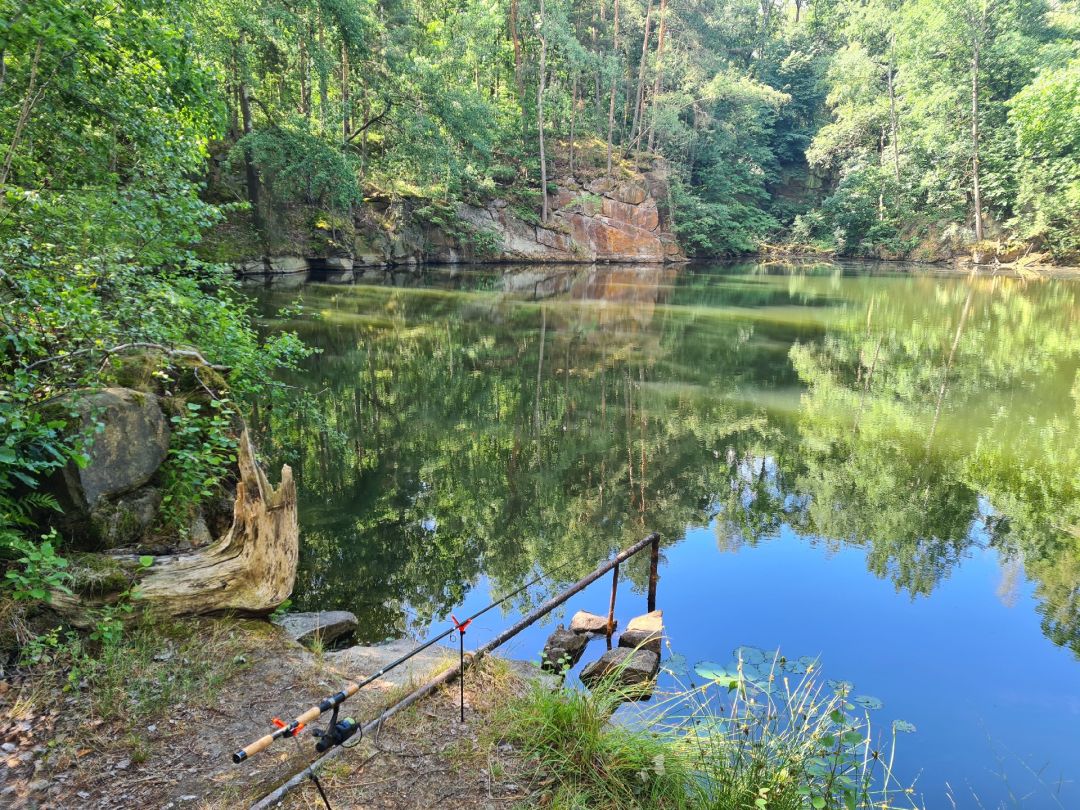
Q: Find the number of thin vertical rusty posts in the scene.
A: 2